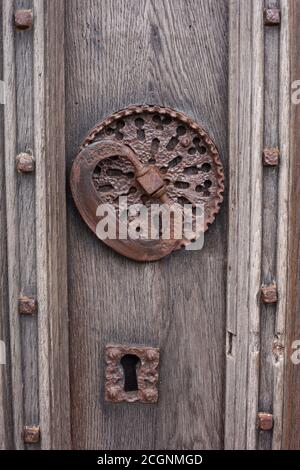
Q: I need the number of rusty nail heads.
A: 8